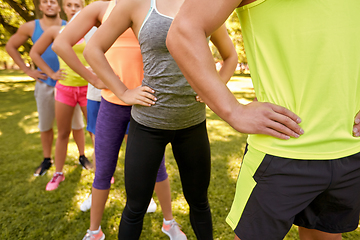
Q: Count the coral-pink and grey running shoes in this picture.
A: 2